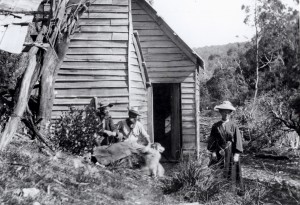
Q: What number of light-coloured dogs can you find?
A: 1